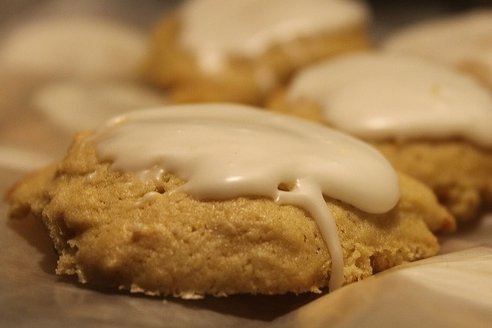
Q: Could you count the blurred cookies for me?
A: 3